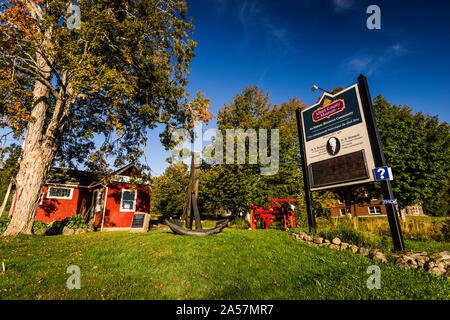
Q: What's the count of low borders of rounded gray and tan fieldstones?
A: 1